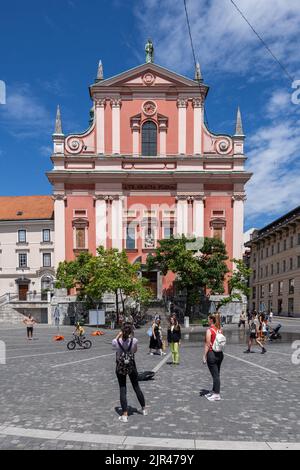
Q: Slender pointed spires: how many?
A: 4